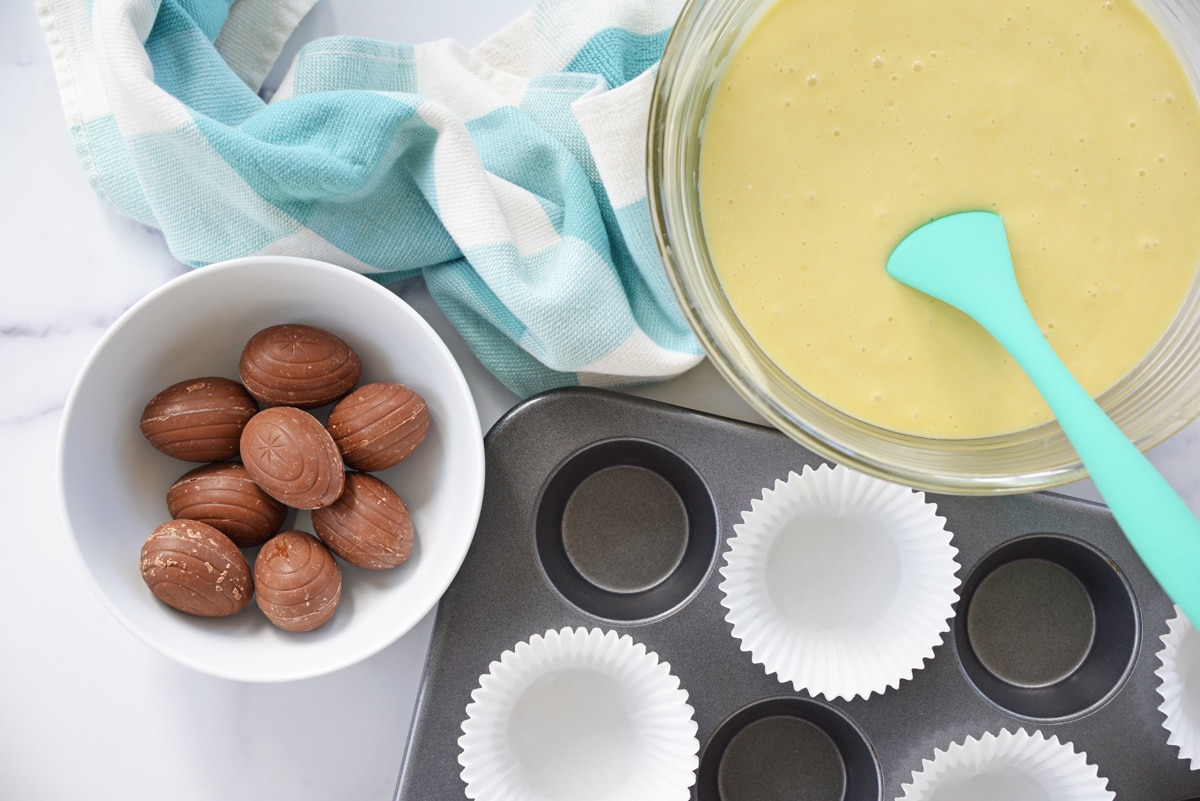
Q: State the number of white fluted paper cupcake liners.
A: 4